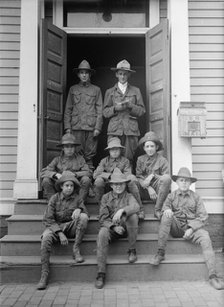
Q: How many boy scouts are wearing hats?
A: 8